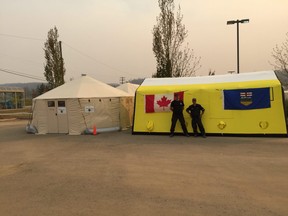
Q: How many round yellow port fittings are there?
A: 3